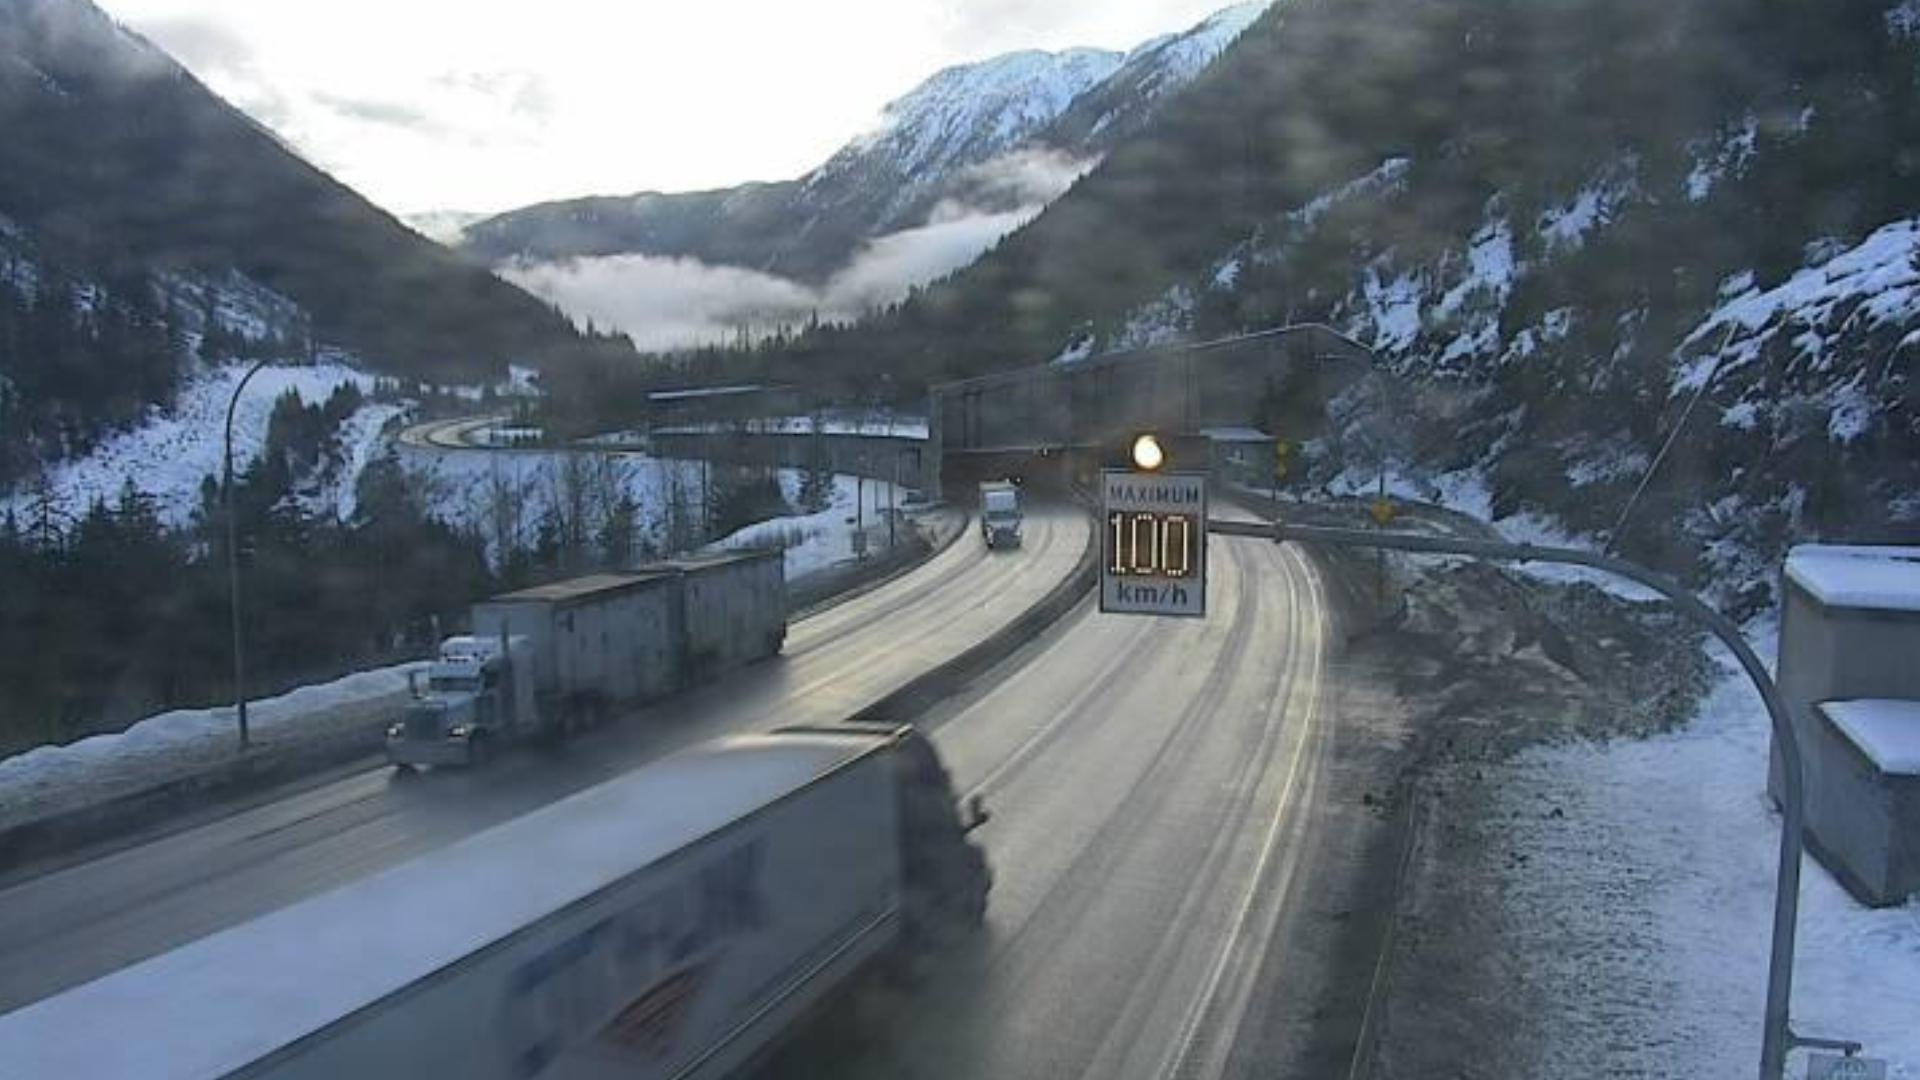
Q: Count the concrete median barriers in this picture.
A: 1